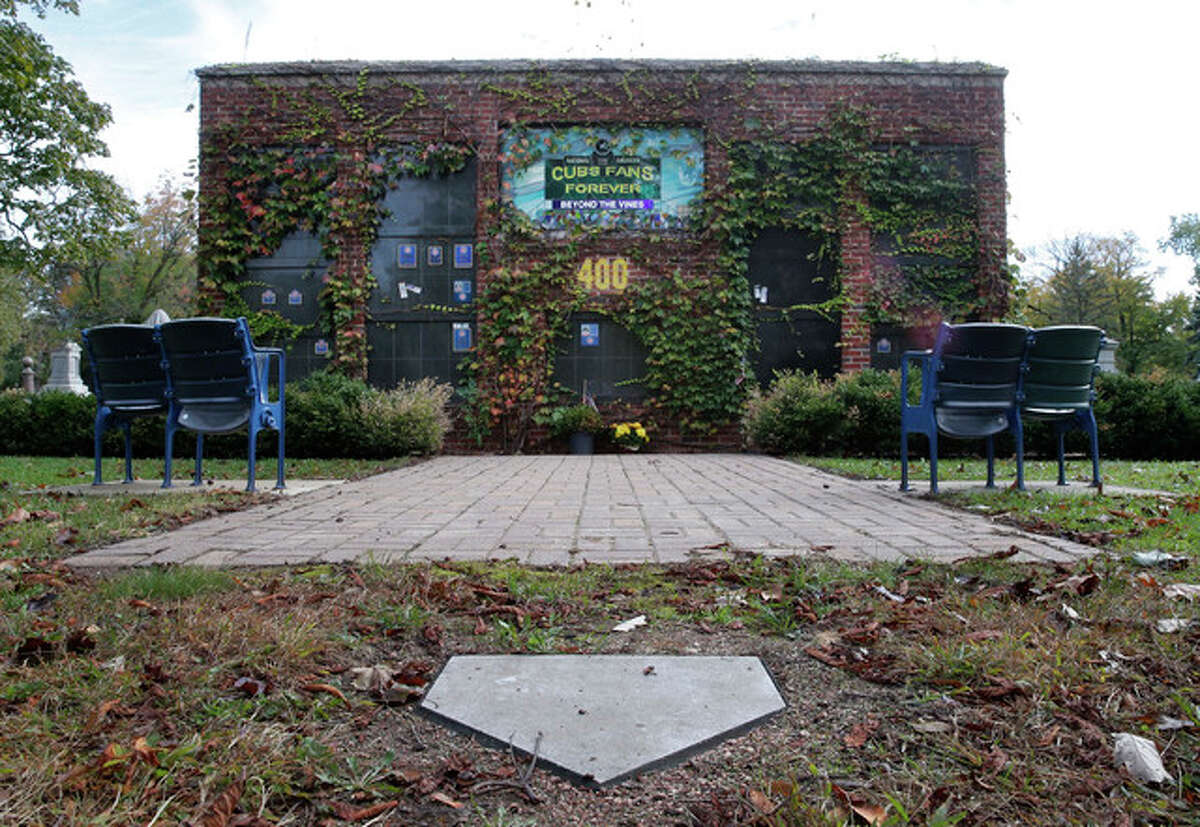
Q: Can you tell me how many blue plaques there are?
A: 10